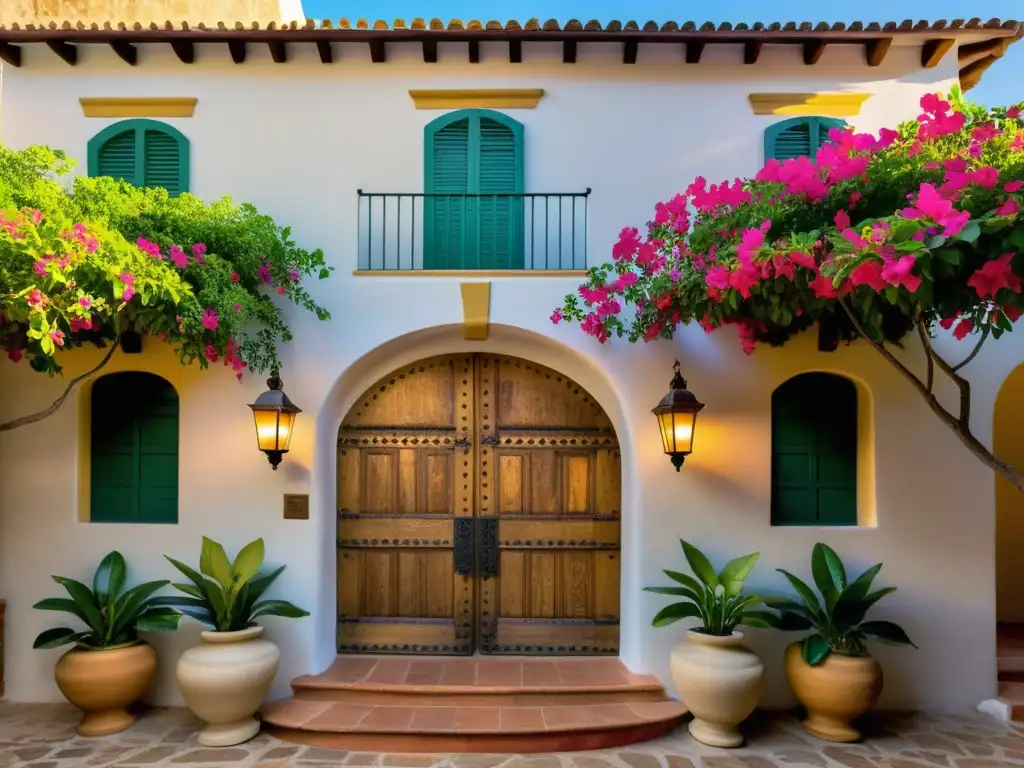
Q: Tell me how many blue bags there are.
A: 0